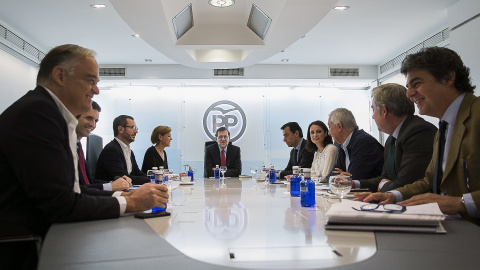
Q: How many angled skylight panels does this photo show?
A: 2